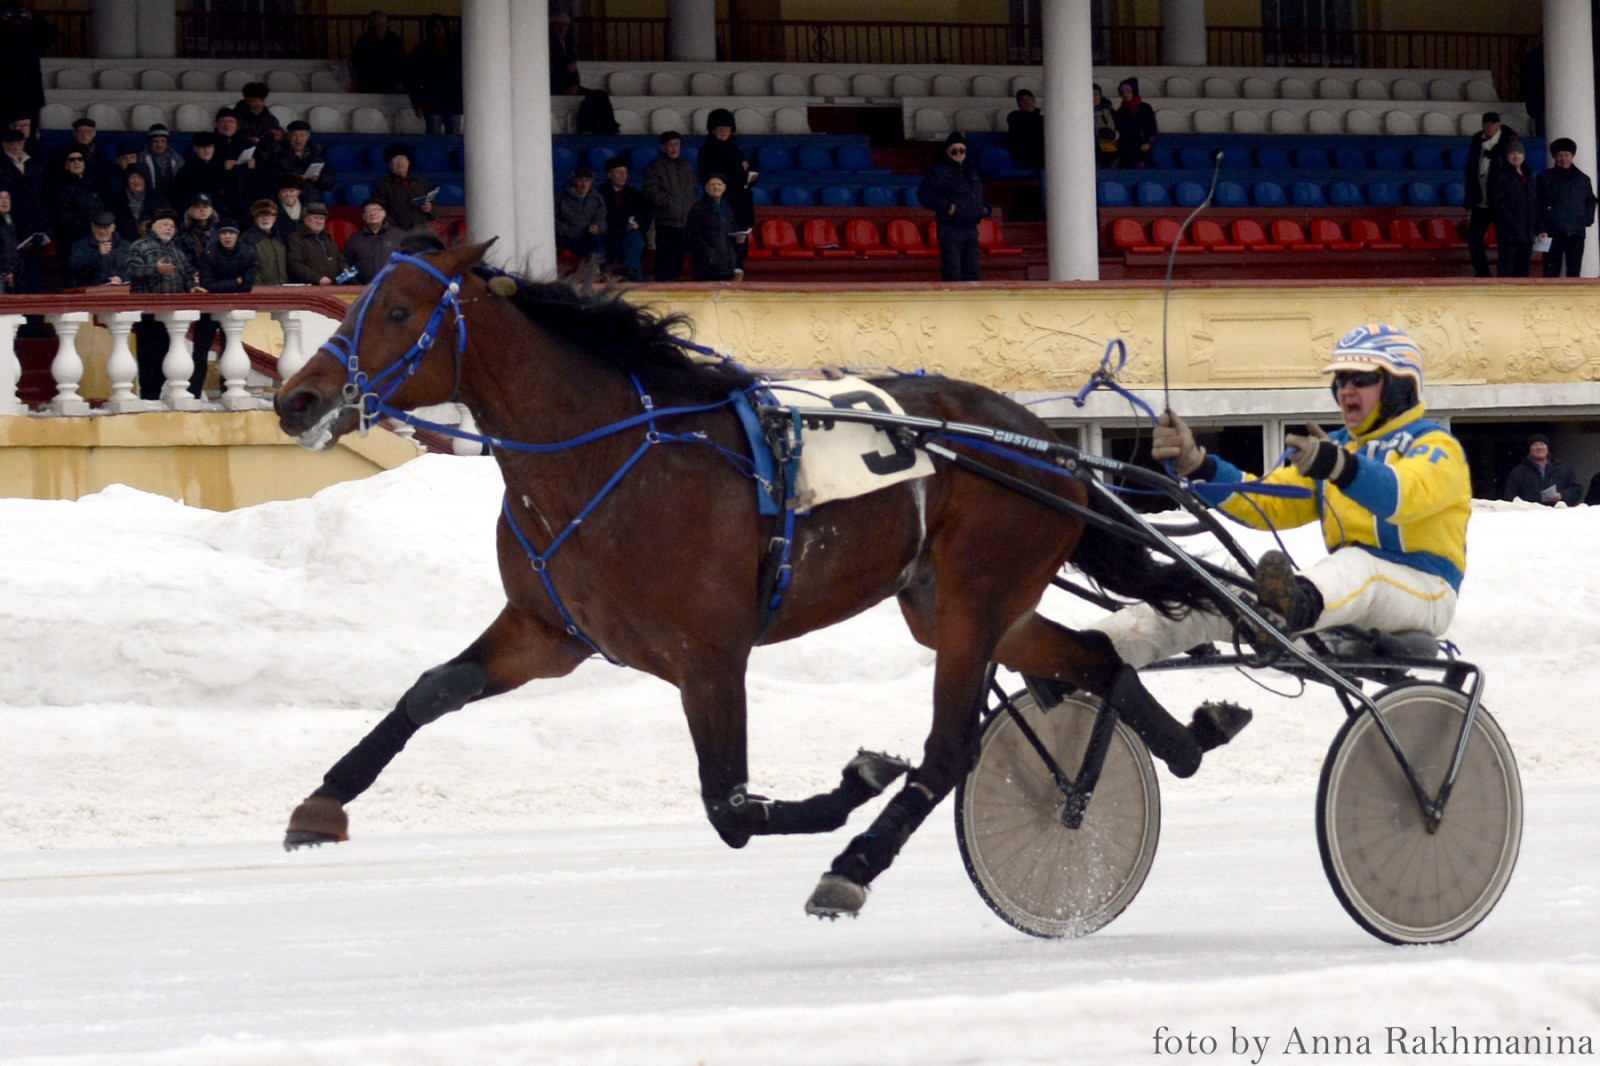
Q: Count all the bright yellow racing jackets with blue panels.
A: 1